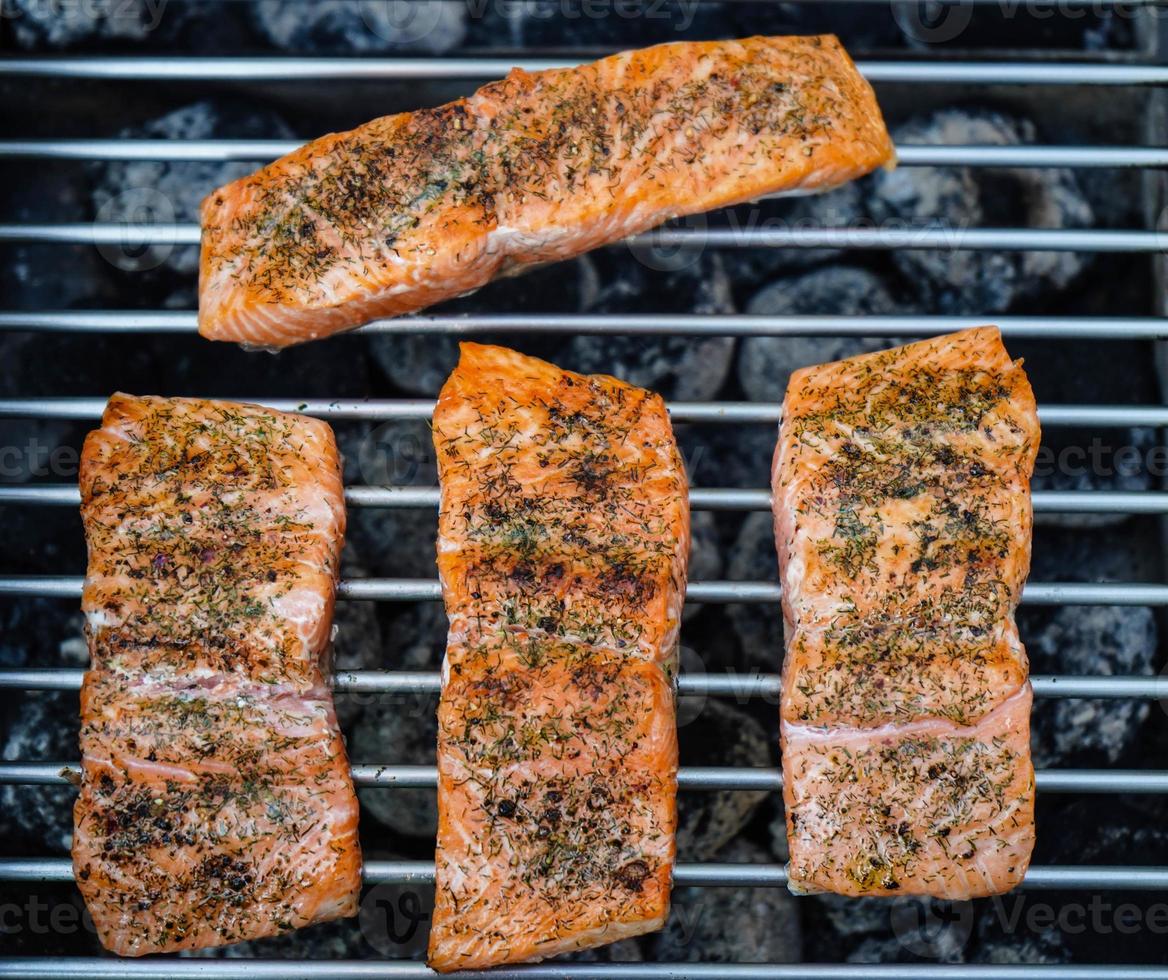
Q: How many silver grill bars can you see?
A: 11